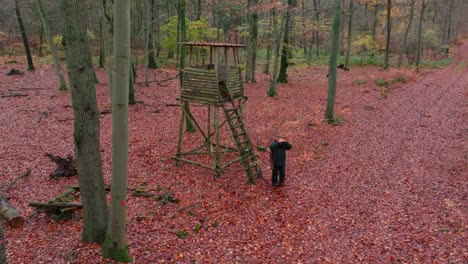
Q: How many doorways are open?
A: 1